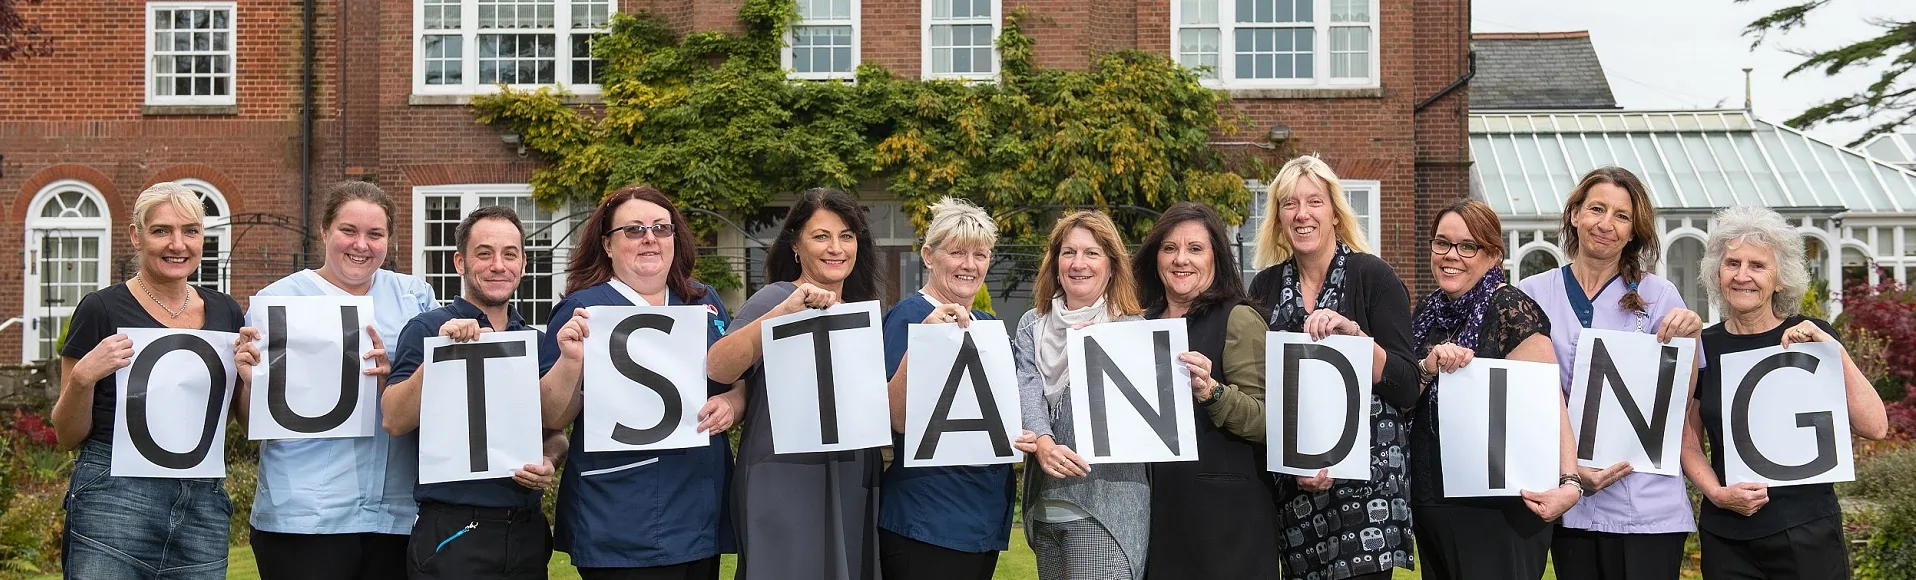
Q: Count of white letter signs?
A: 11